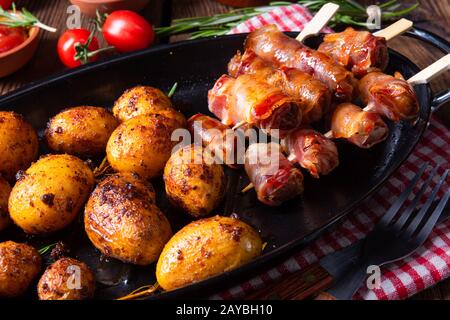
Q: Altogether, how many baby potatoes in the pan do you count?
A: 11